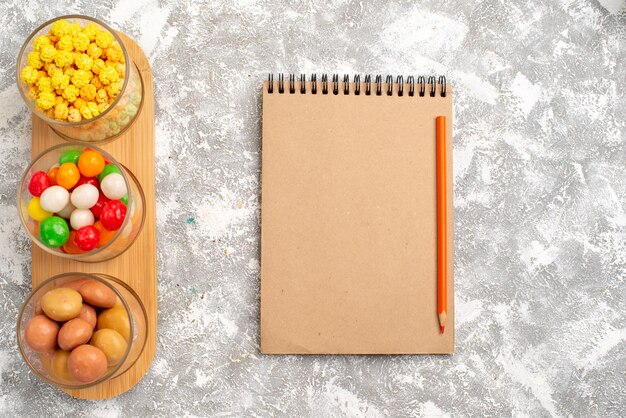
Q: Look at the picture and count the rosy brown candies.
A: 5